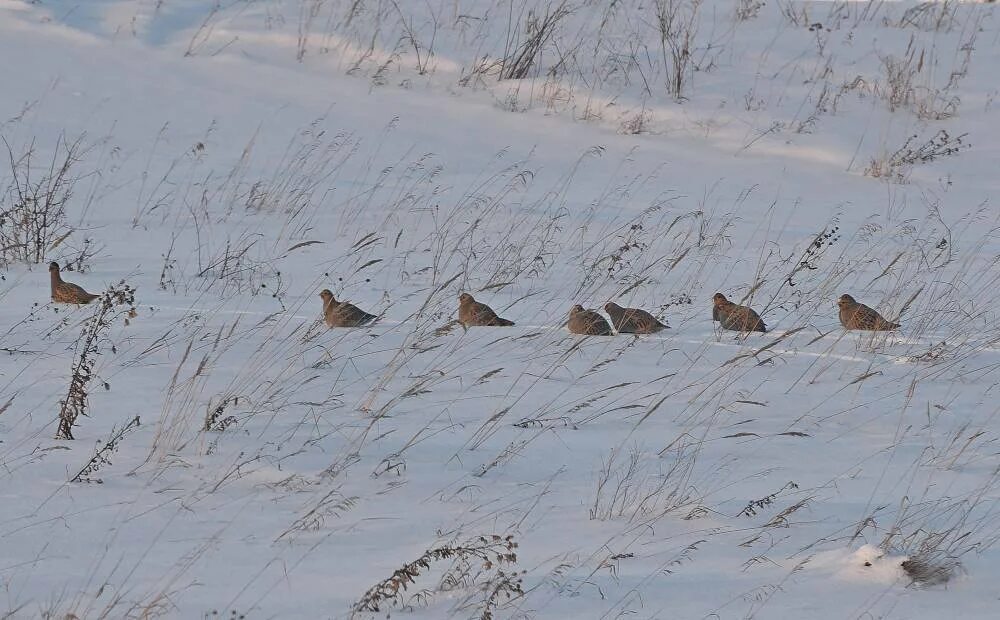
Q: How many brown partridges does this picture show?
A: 7